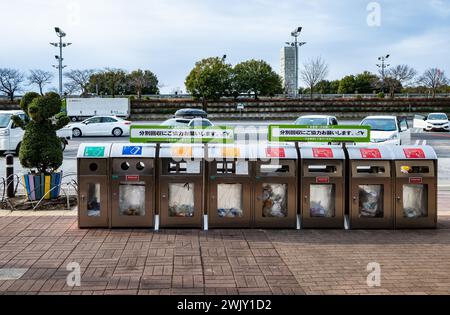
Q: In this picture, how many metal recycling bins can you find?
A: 8